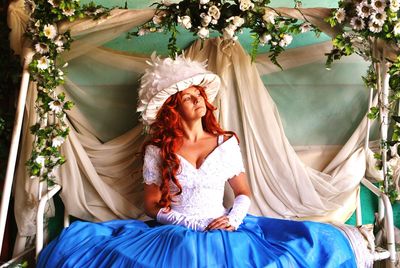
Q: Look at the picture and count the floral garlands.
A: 3